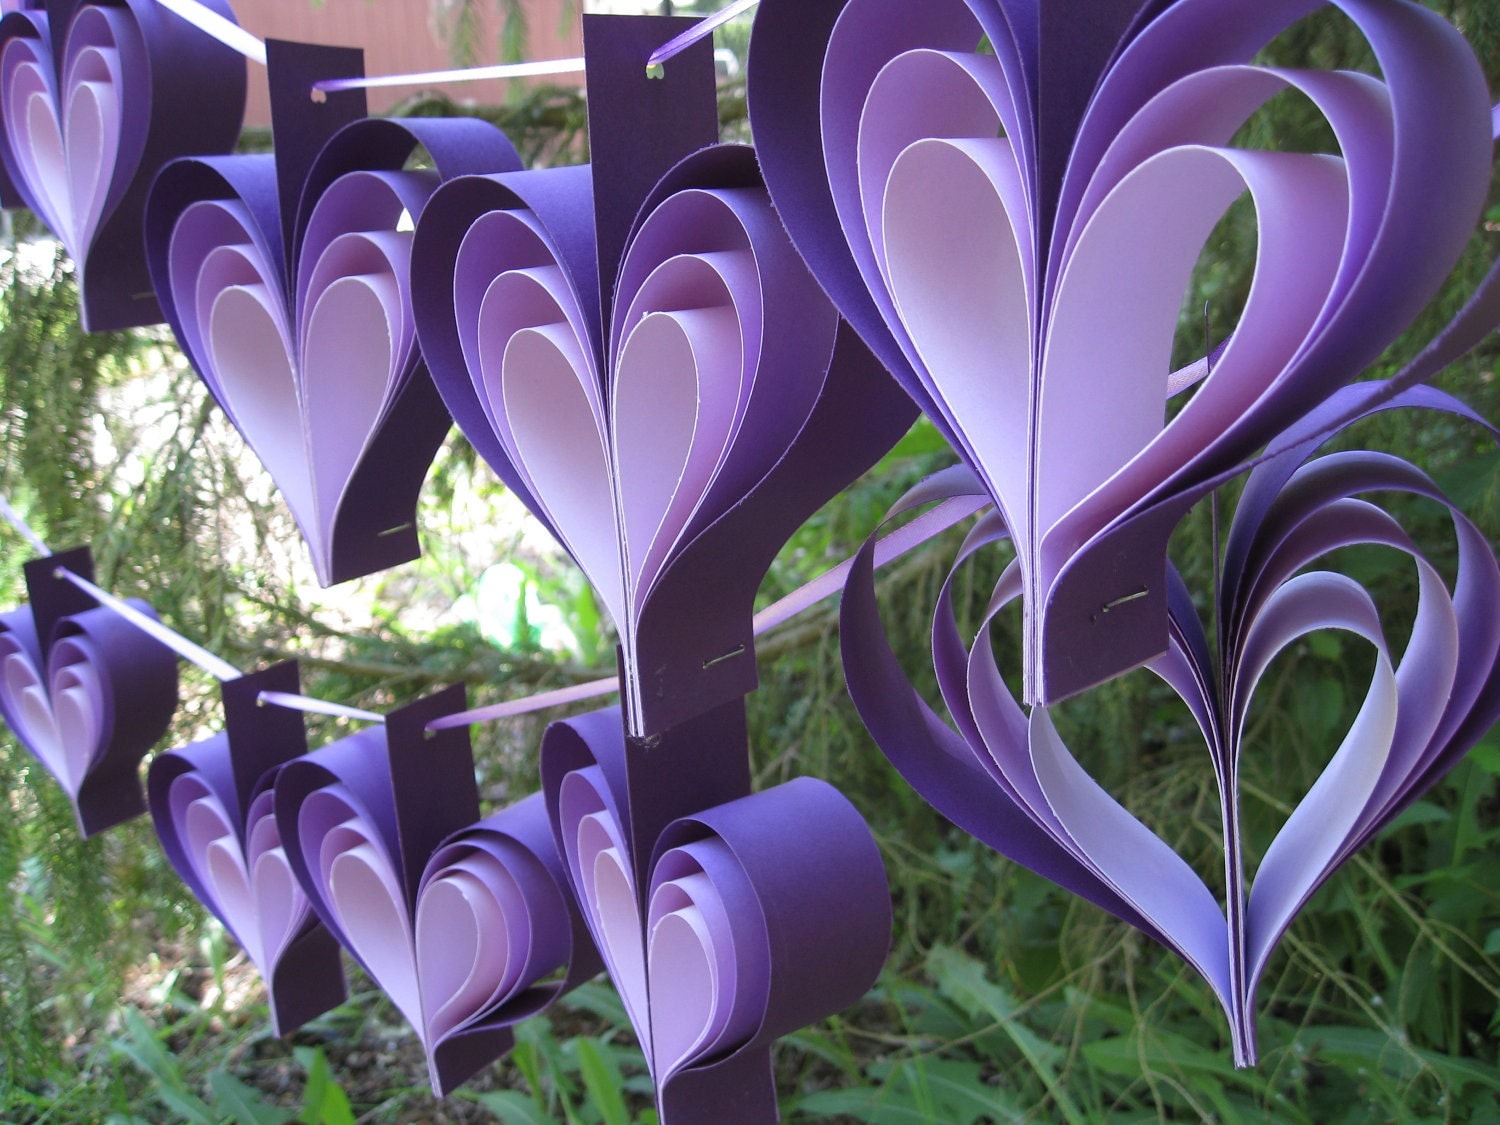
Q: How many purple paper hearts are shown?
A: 9